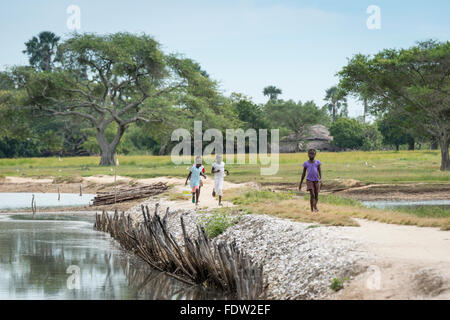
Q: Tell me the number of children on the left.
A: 2